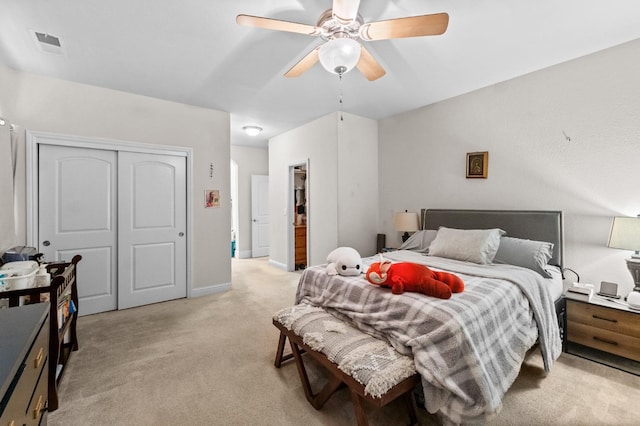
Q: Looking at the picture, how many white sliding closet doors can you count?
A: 2